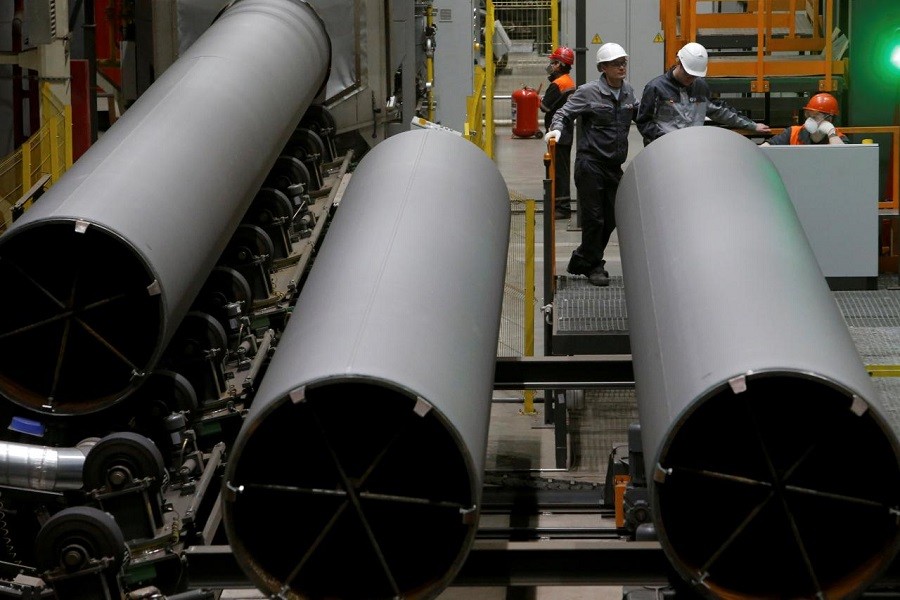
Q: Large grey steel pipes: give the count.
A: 3